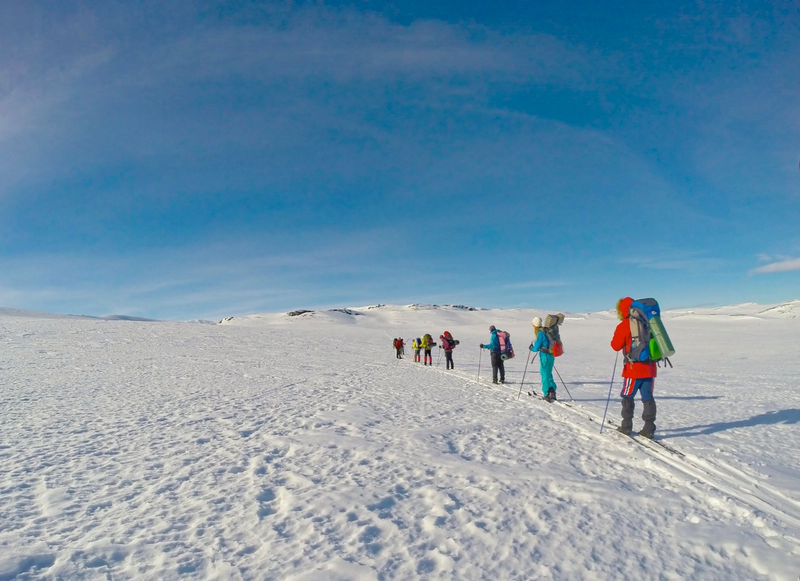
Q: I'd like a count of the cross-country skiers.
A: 8